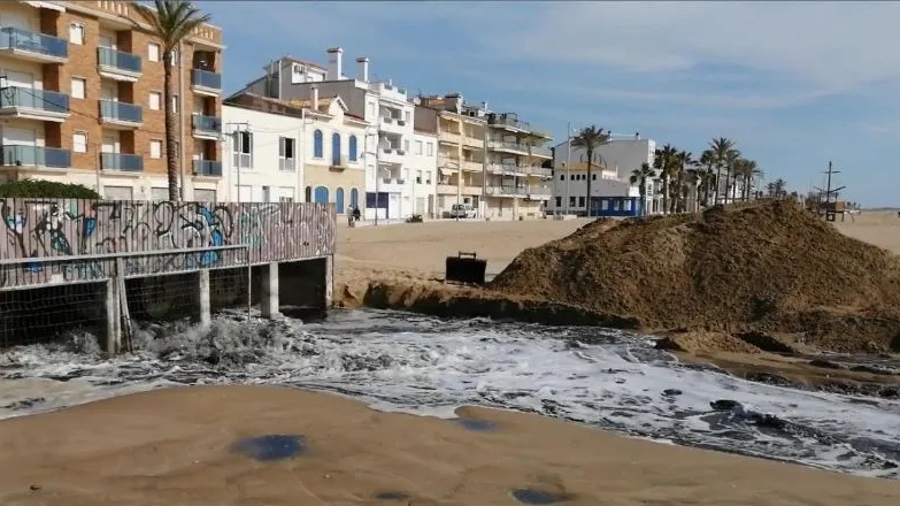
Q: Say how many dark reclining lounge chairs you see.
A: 0